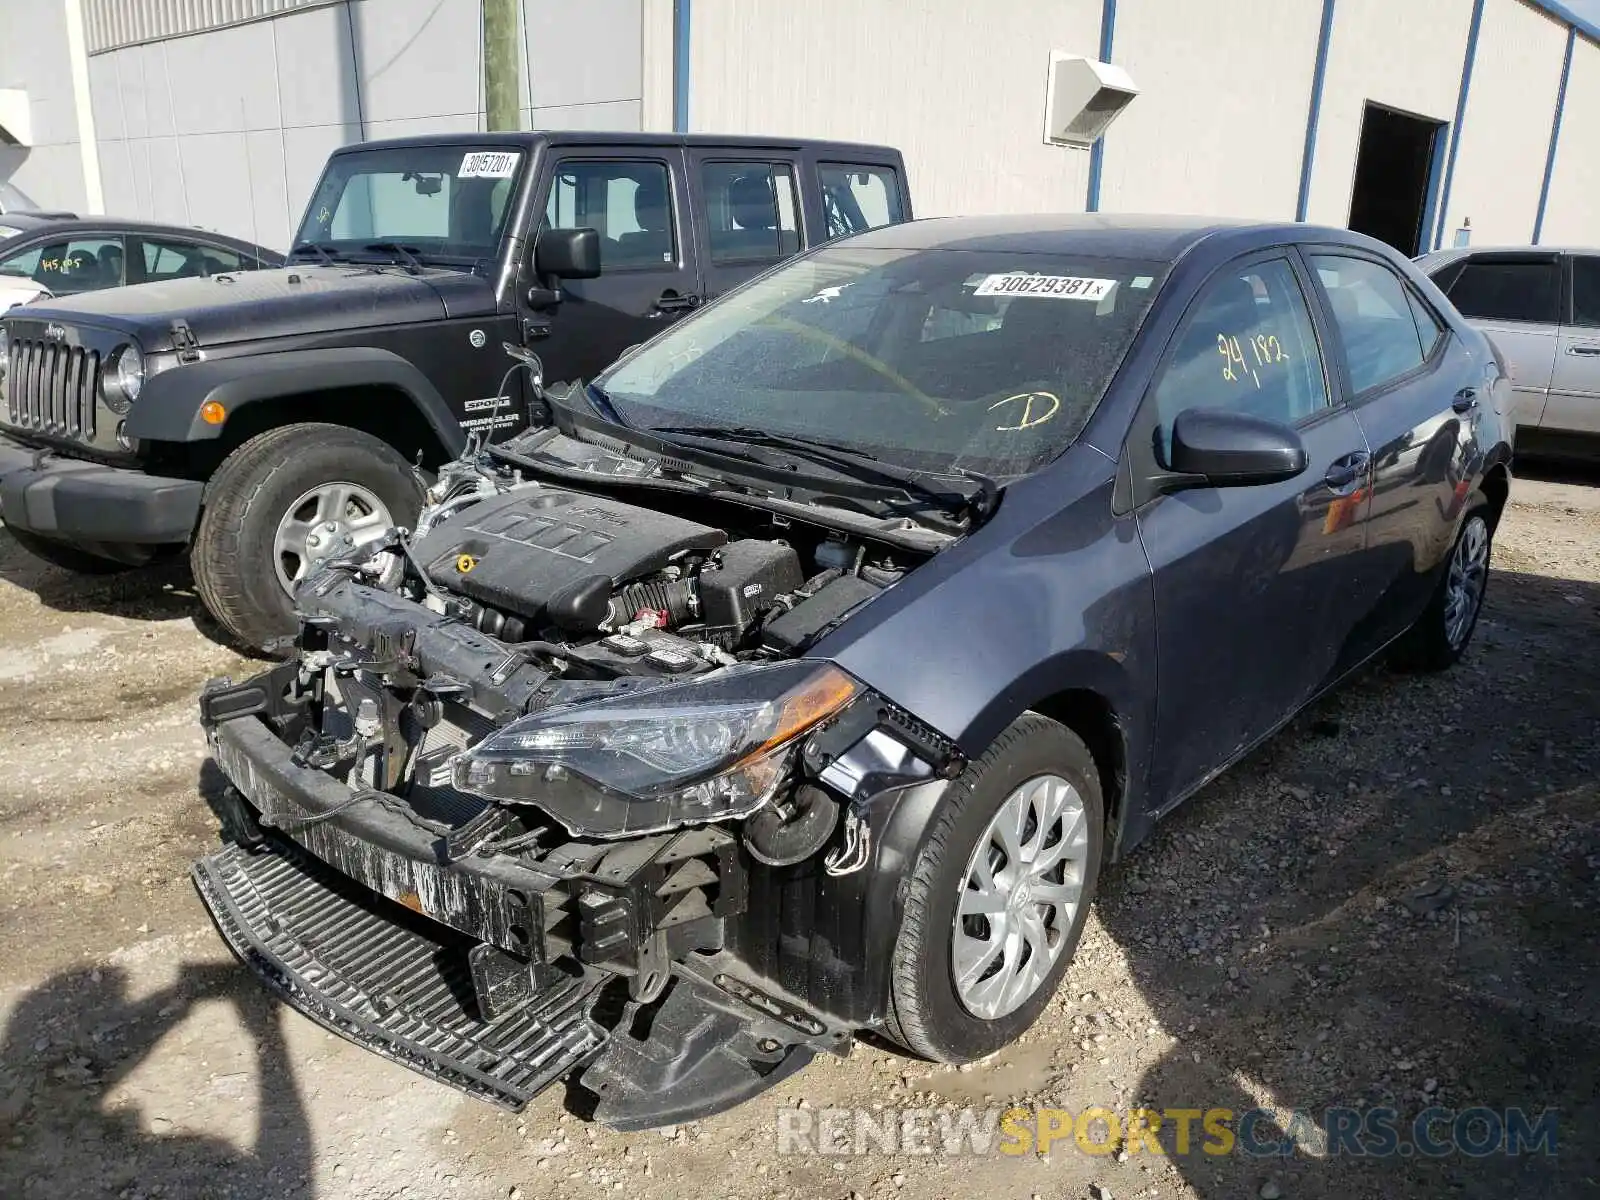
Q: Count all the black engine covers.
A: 1